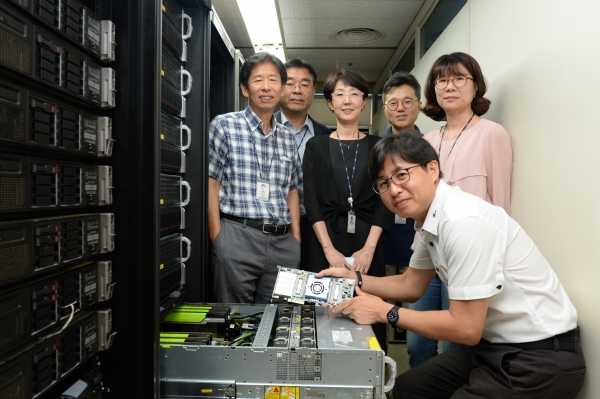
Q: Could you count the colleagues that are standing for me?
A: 5